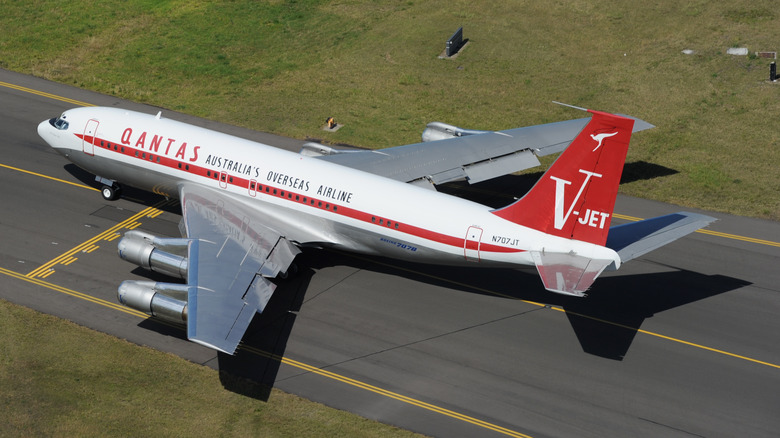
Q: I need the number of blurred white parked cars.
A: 0